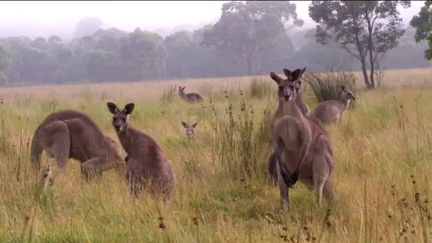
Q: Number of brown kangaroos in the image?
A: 7